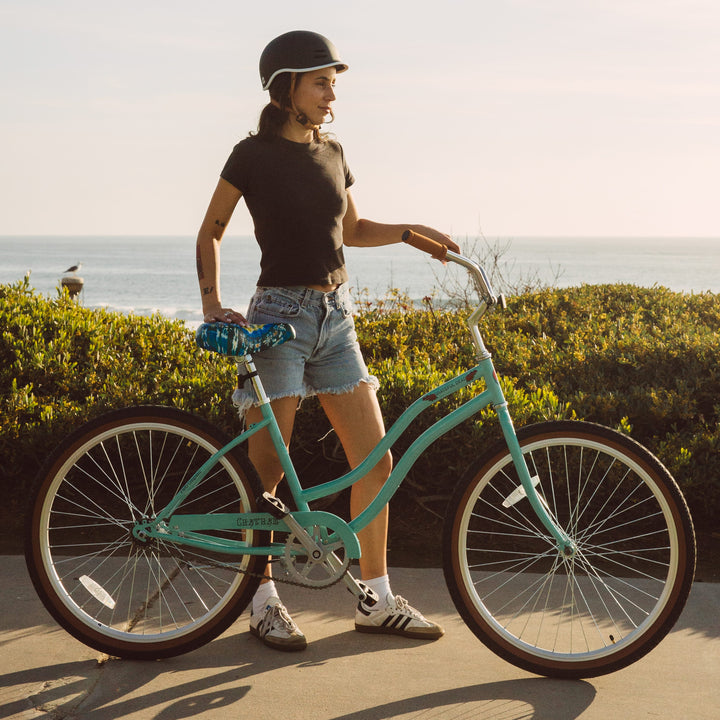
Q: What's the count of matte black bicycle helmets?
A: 1